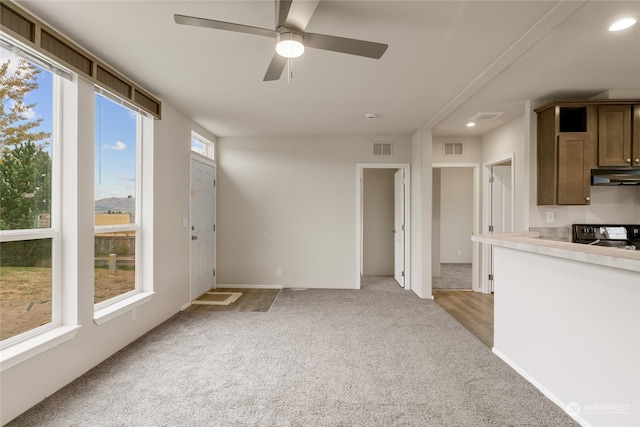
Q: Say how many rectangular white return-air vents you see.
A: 2